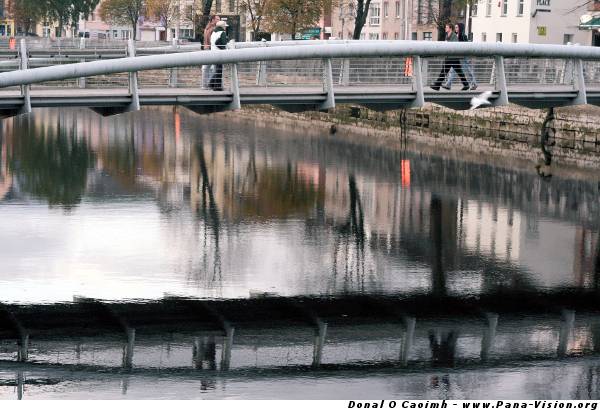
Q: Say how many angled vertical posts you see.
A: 7